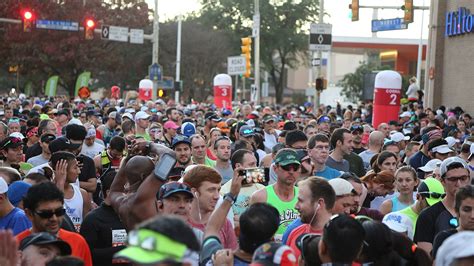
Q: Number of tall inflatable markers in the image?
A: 3